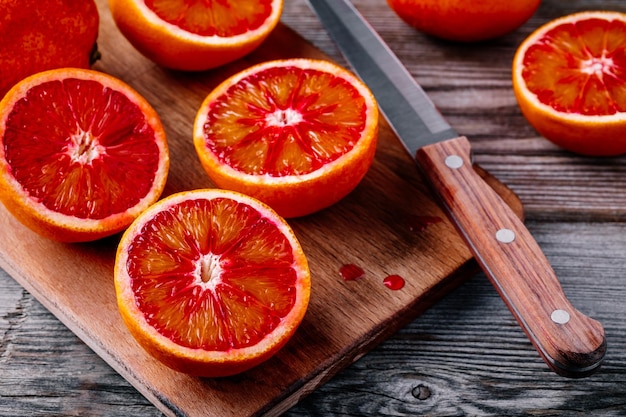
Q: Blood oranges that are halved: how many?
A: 5